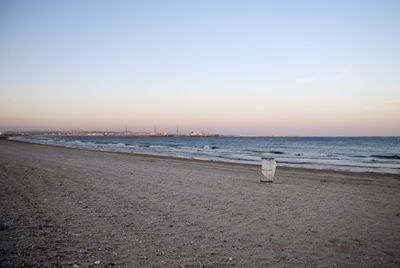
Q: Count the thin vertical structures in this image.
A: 3